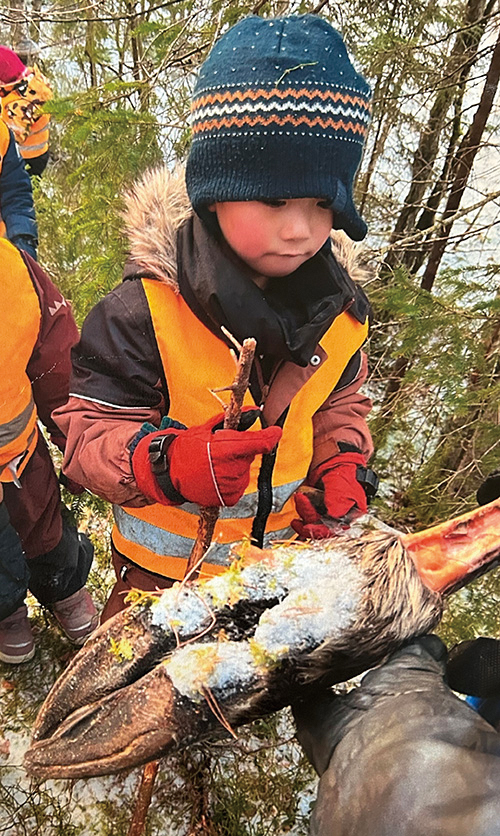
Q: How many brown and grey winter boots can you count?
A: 2